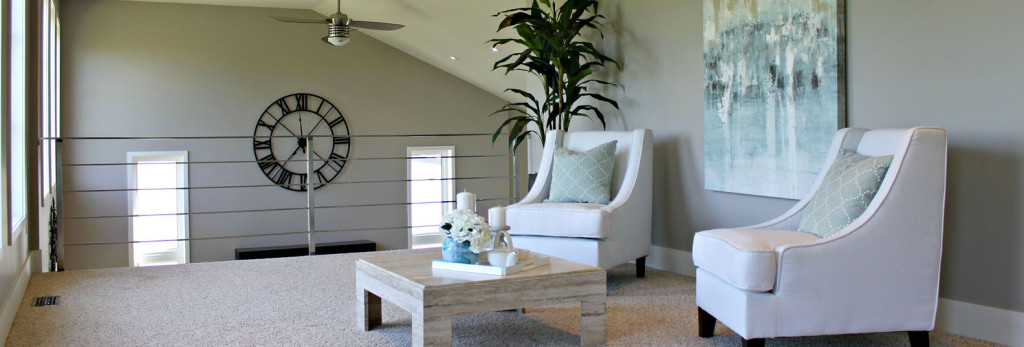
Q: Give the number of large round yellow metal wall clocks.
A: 0